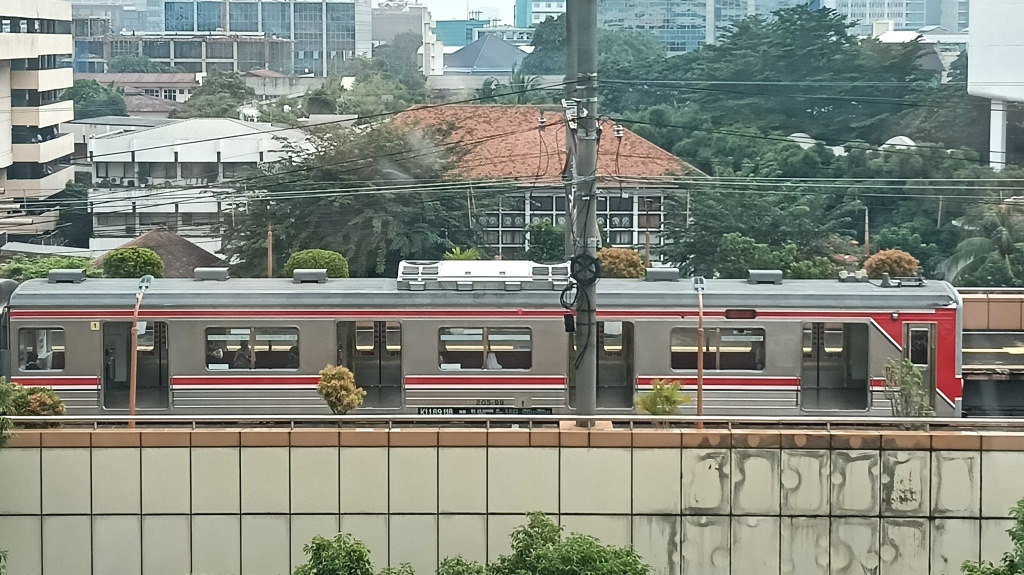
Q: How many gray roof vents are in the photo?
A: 5